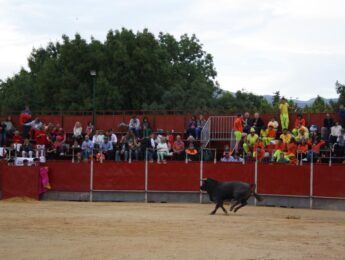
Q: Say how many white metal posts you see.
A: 5